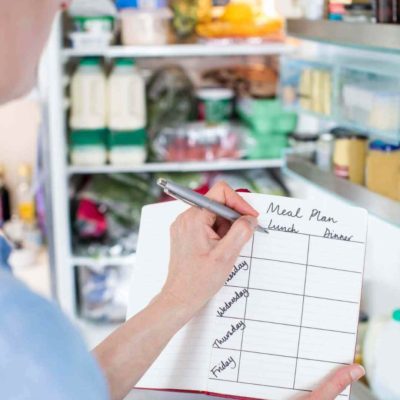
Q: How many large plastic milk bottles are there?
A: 2